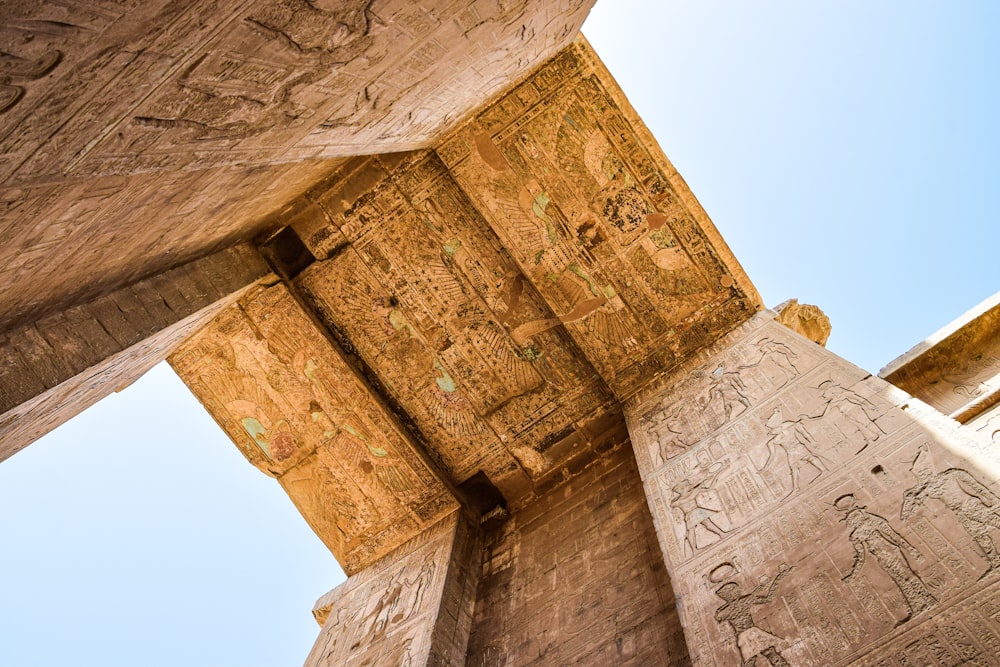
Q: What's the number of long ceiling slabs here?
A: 3